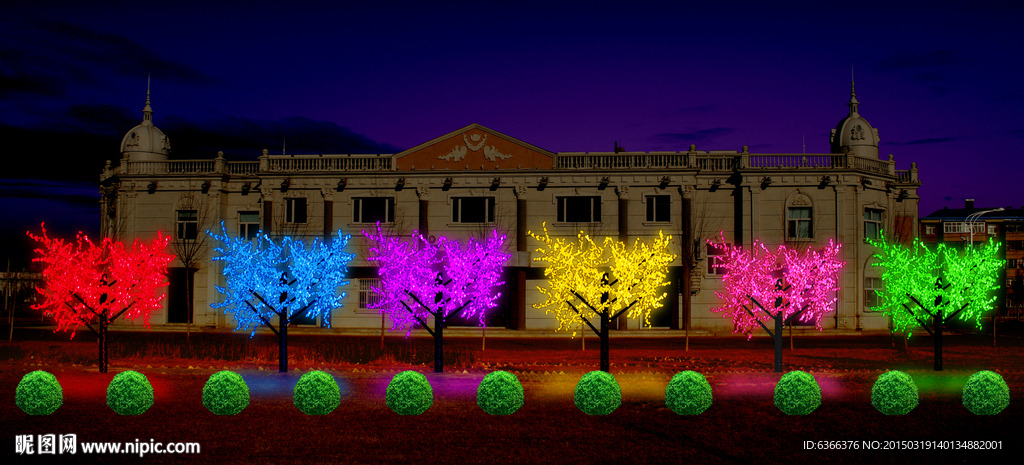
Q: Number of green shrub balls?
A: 11